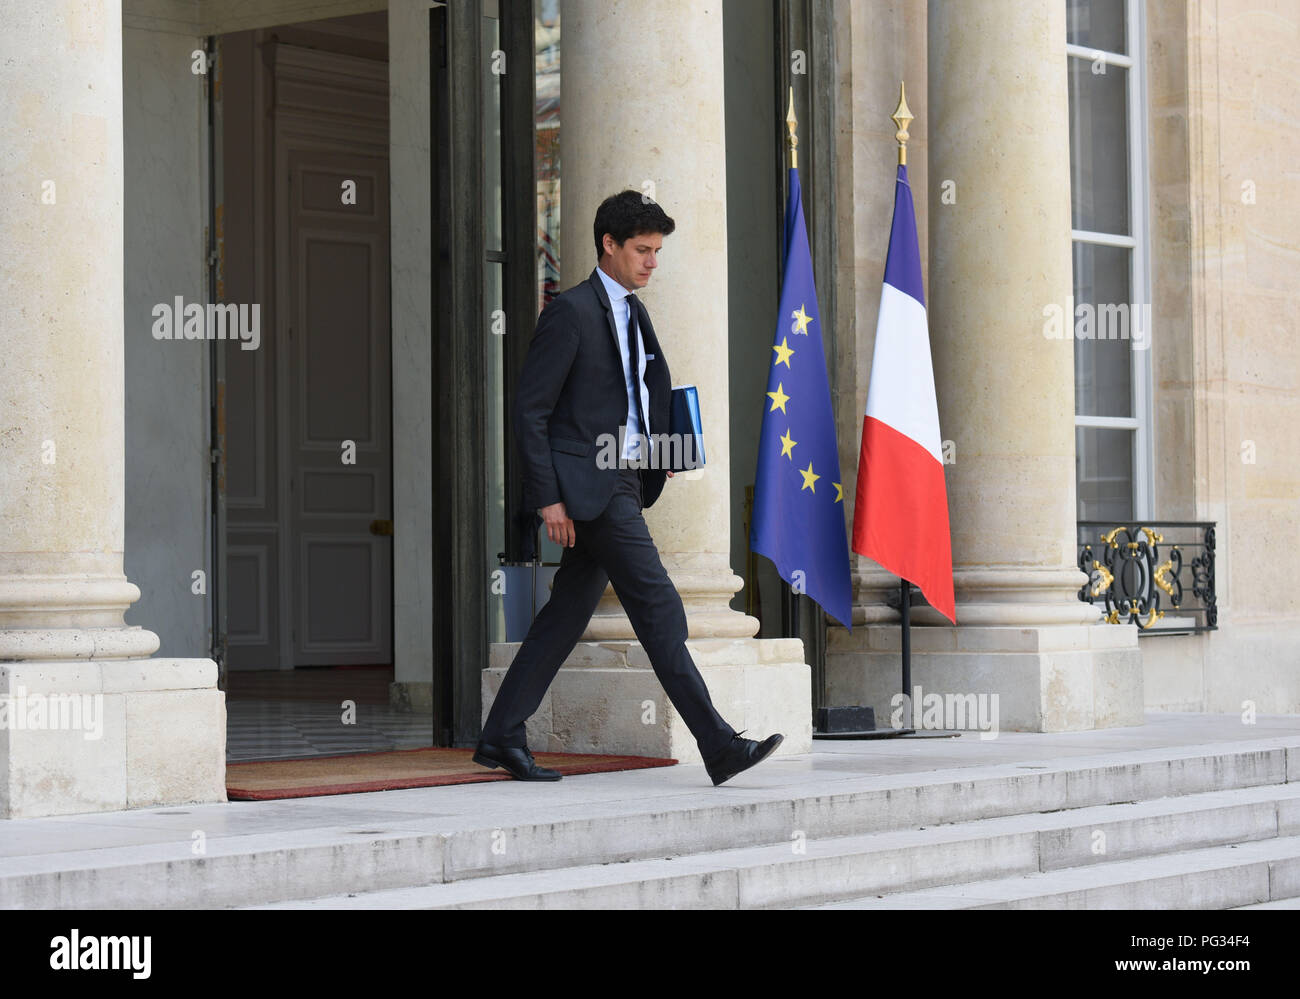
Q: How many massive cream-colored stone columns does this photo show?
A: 3